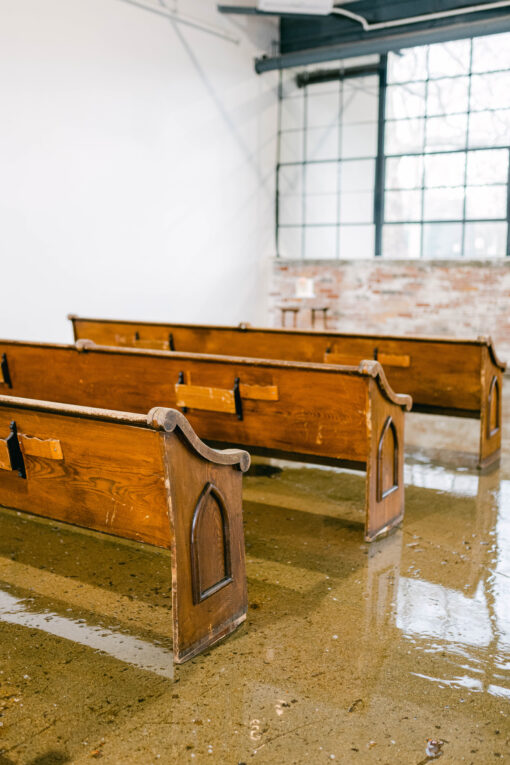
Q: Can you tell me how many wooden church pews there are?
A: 3